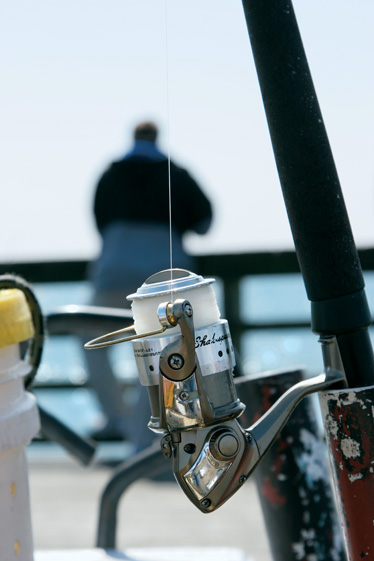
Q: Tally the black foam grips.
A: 1